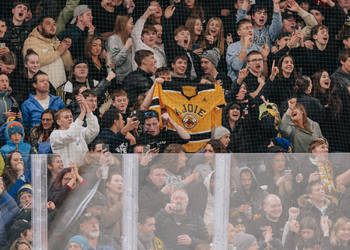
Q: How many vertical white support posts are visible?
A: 3